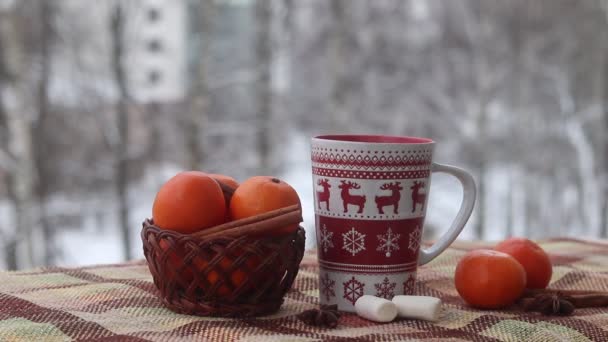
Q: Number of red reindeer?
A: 4